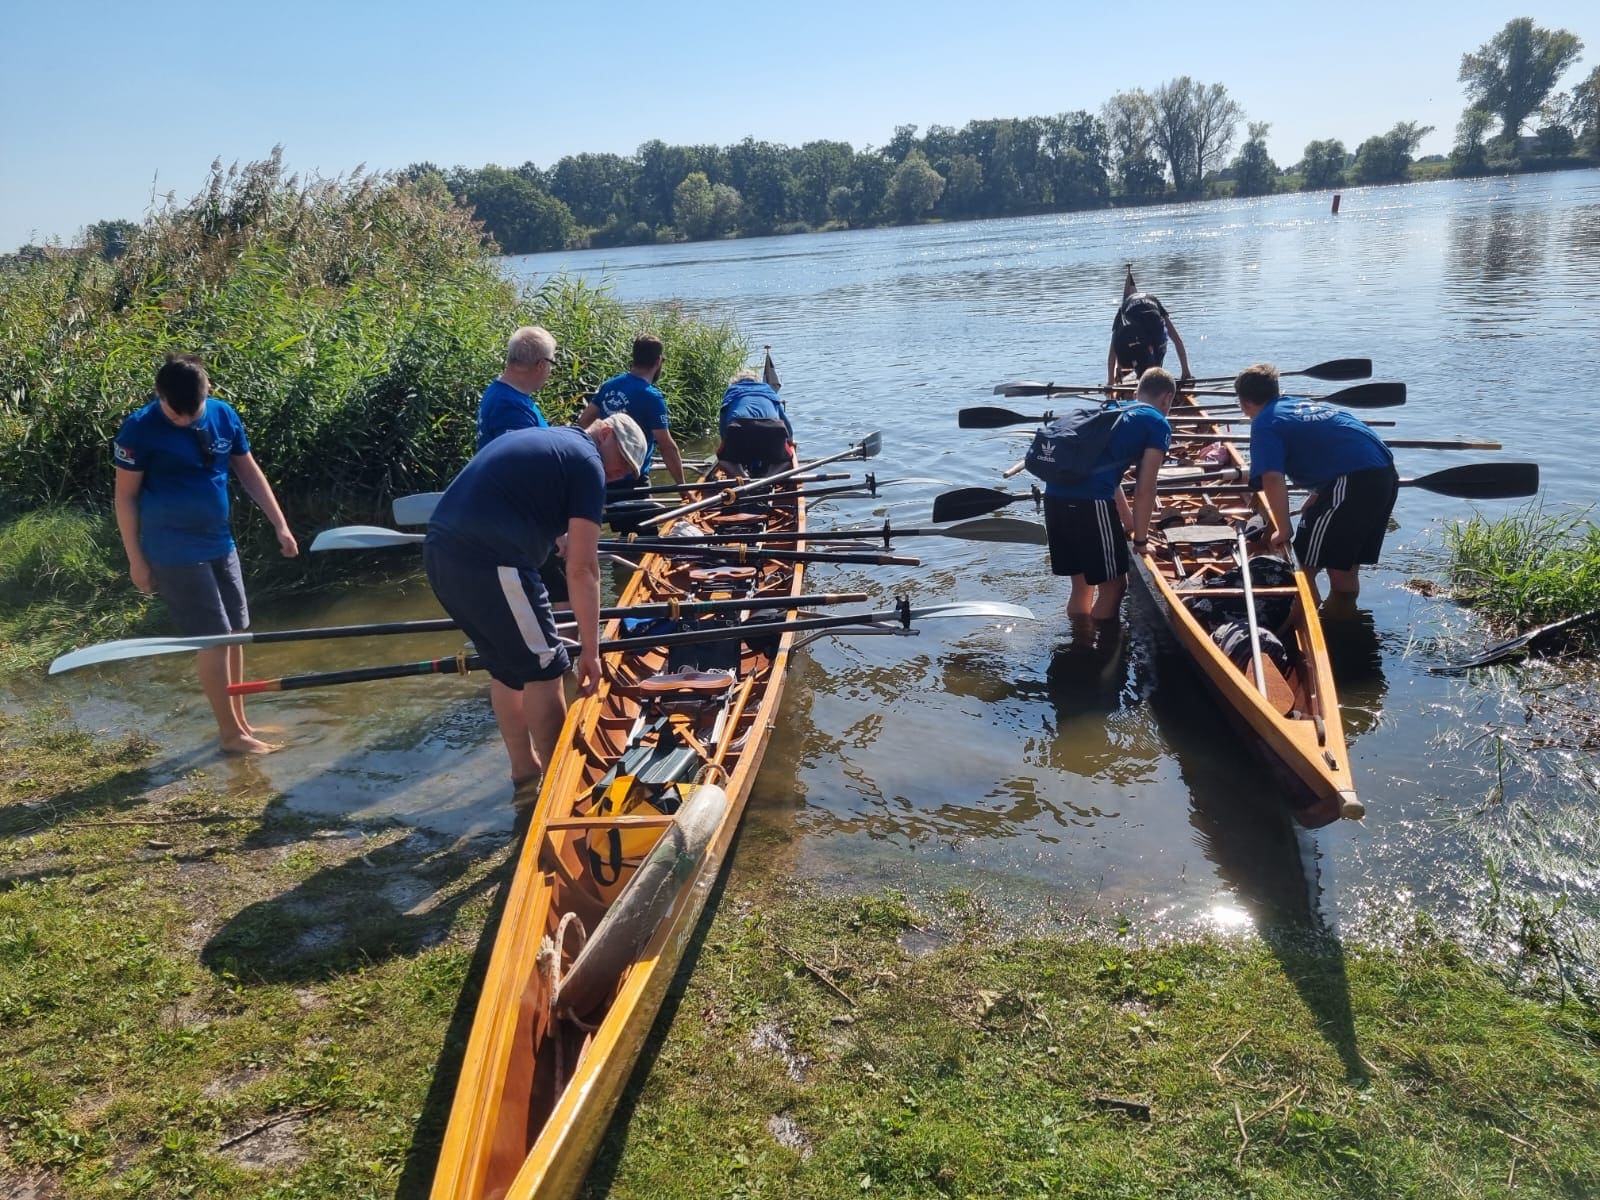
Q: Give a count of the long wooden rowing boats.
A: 2